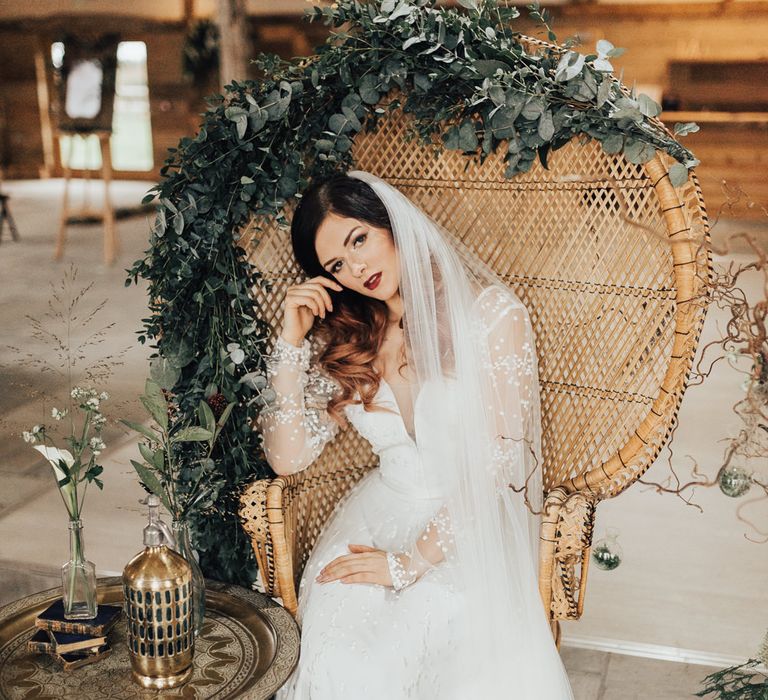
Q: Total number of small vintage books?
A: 4